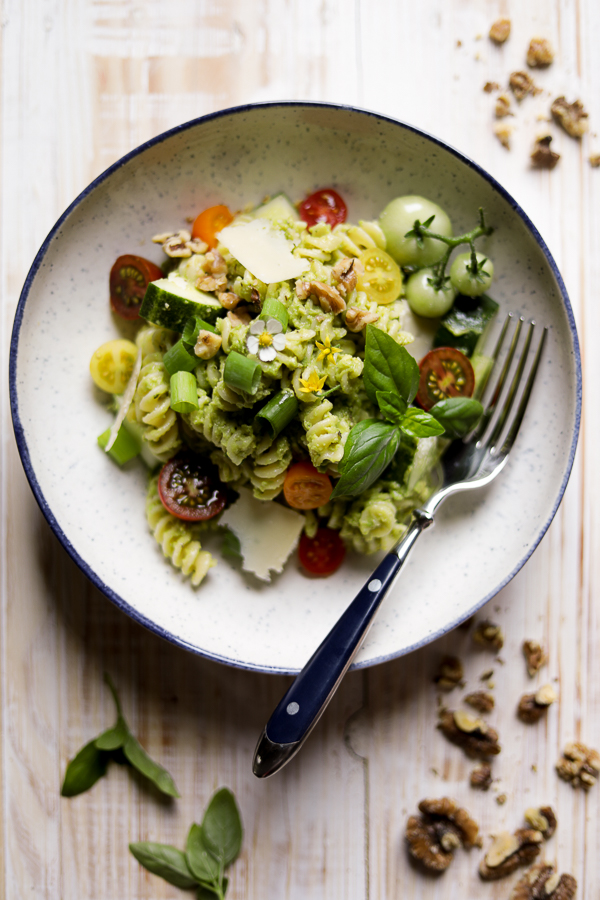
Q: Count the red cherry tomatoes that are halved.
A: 5